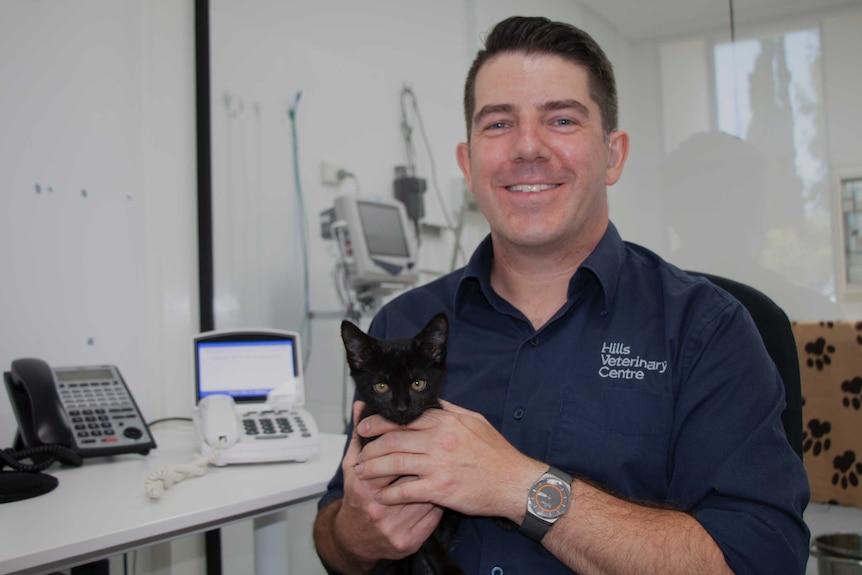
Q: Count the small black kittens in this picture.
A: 1